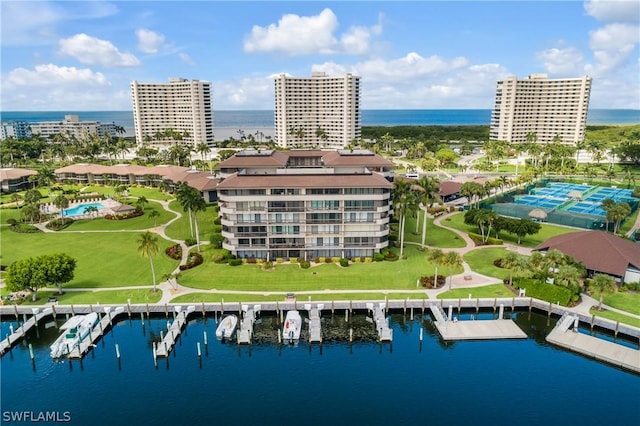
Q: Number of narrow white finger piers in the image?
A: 6